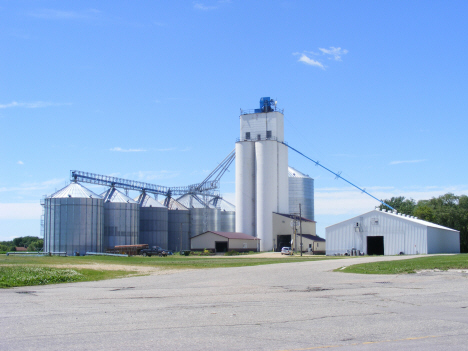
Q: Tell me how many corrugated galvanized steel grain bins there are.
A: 7